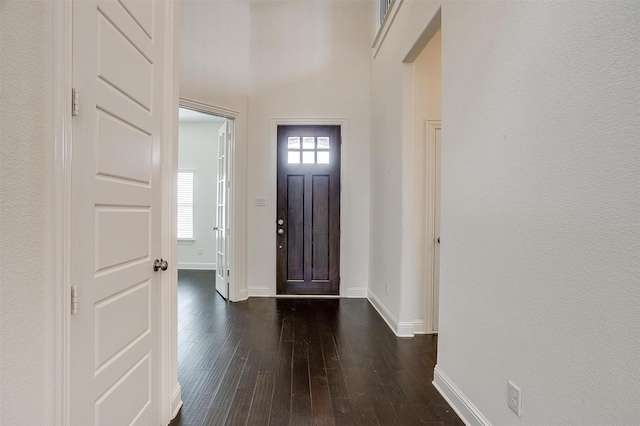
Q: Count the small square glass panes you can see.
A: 6